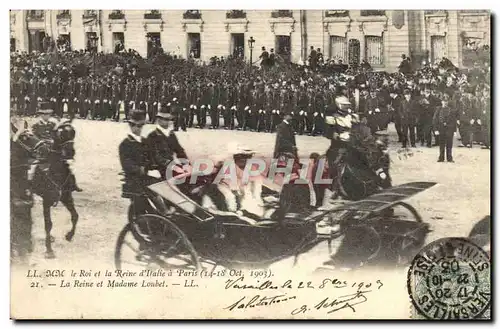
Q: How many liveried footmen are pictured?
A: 2